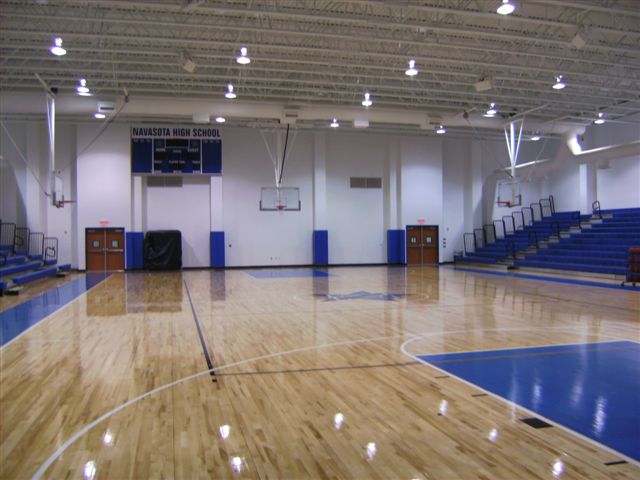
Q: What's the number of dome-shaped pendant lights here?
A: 15